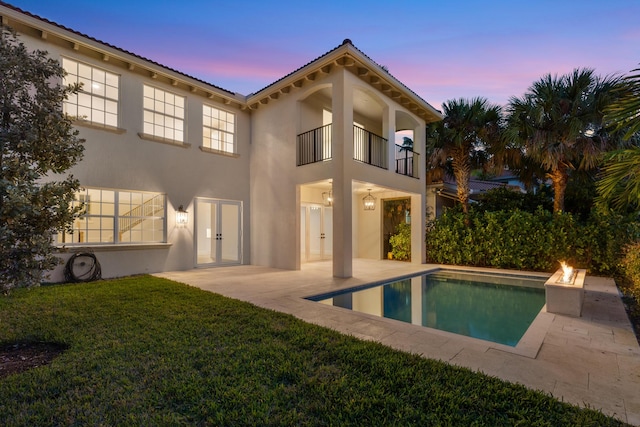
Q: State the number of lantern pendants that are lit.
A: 2